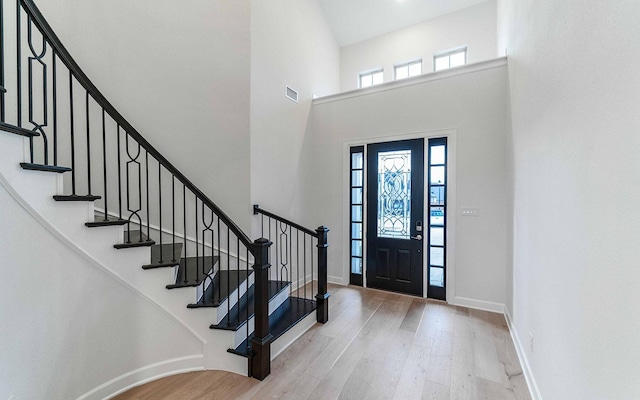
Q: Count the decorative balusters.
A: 4